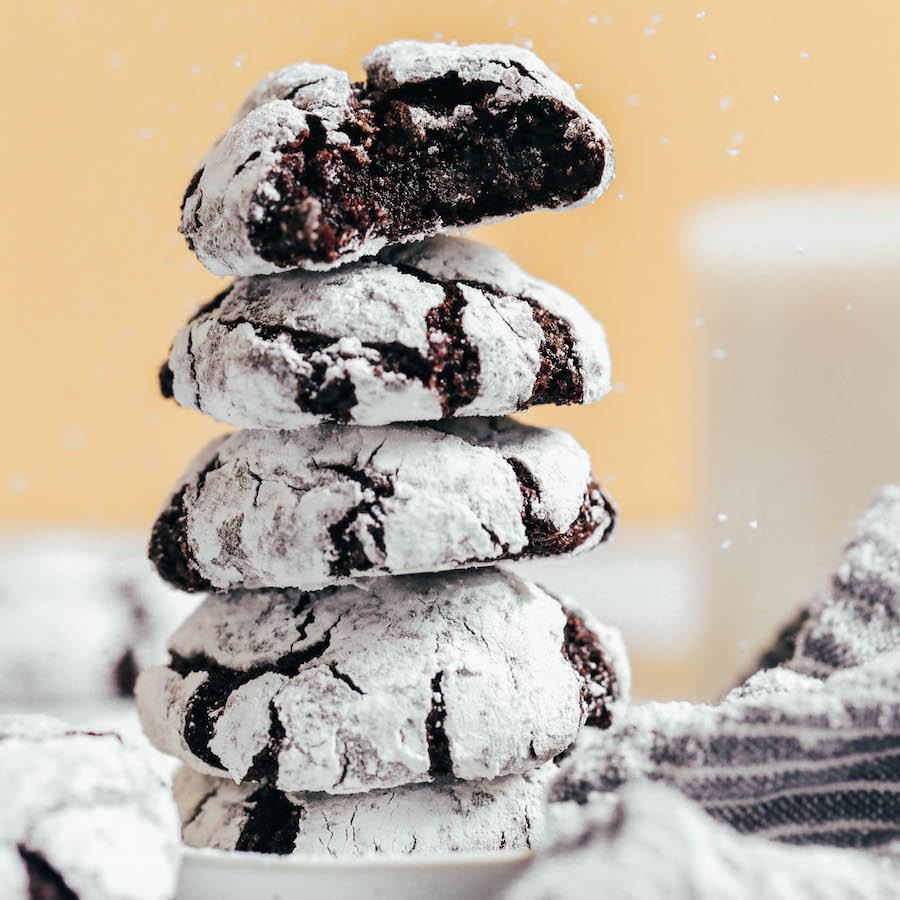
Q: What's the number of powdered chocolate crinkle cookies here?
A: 7